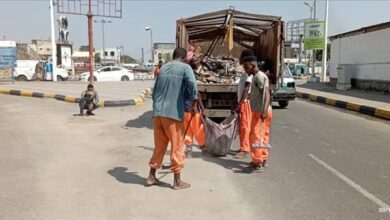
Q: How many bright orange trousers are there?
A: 4